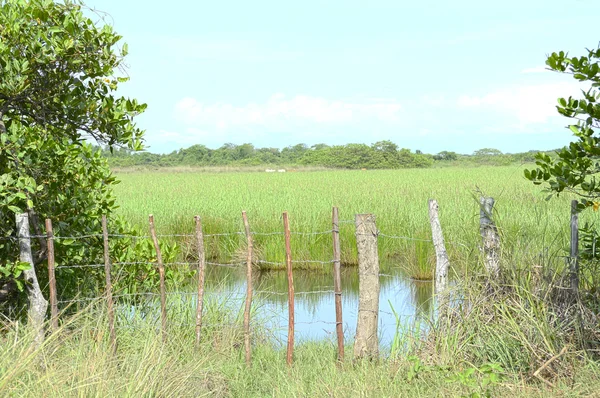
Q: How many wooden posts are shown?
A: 12